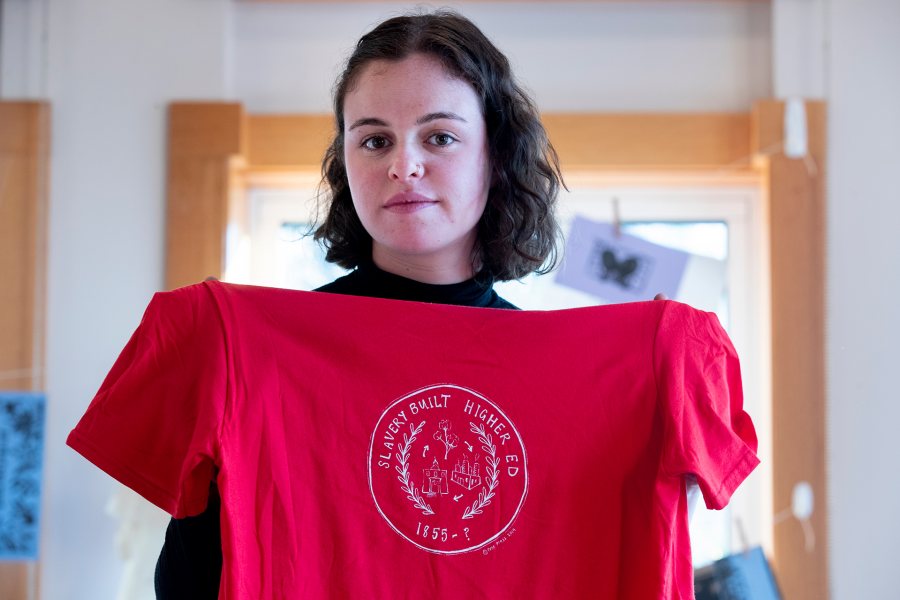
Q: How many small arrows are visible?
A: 3